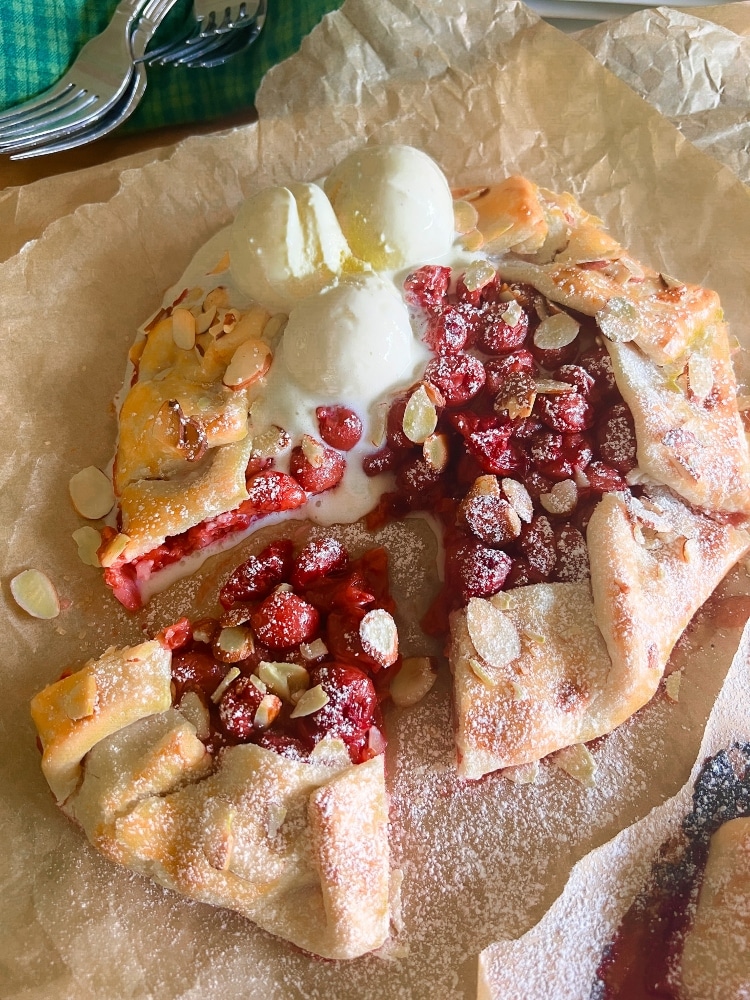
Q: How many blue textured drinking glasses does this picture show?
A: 0